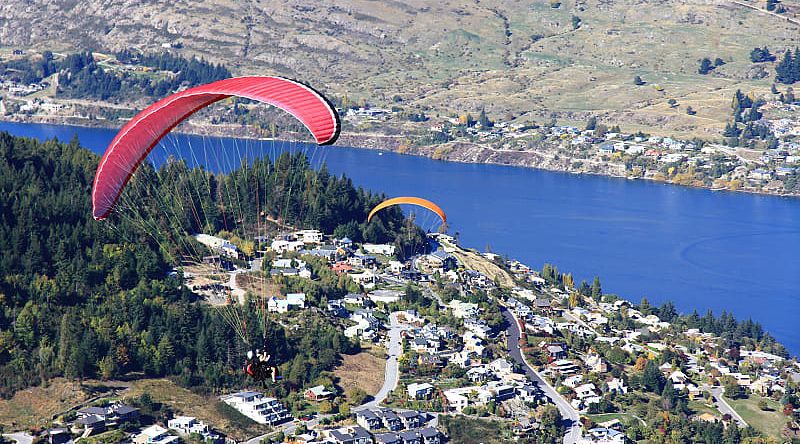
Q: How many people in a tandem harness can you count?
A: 2